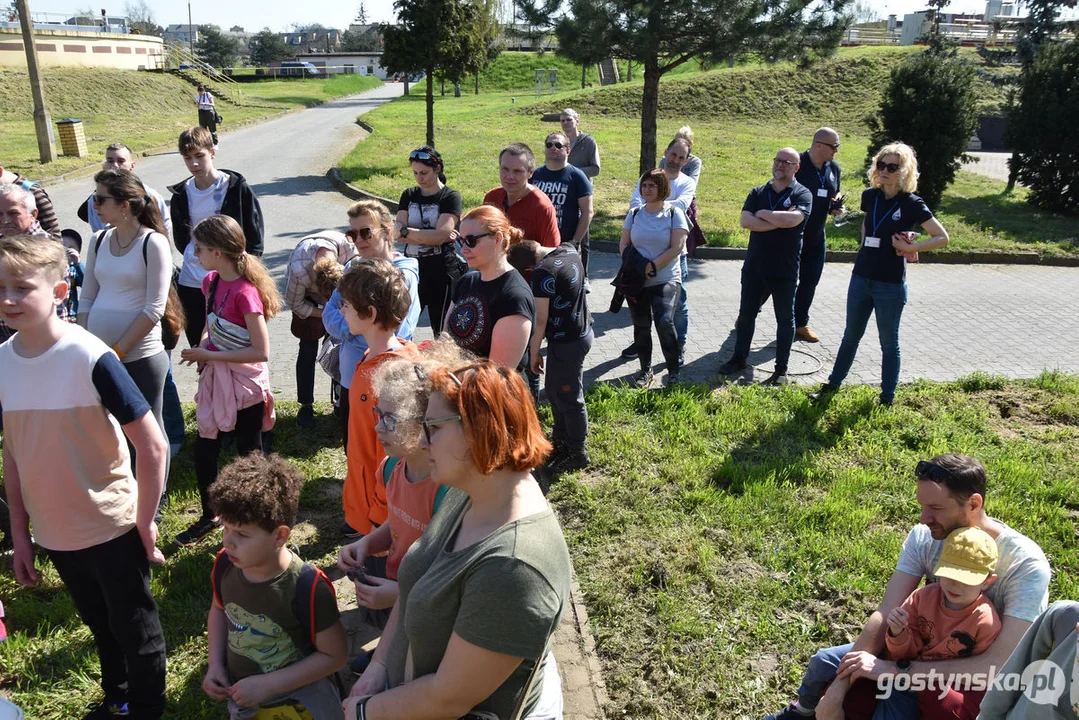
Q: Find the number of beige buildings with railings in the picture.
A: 1